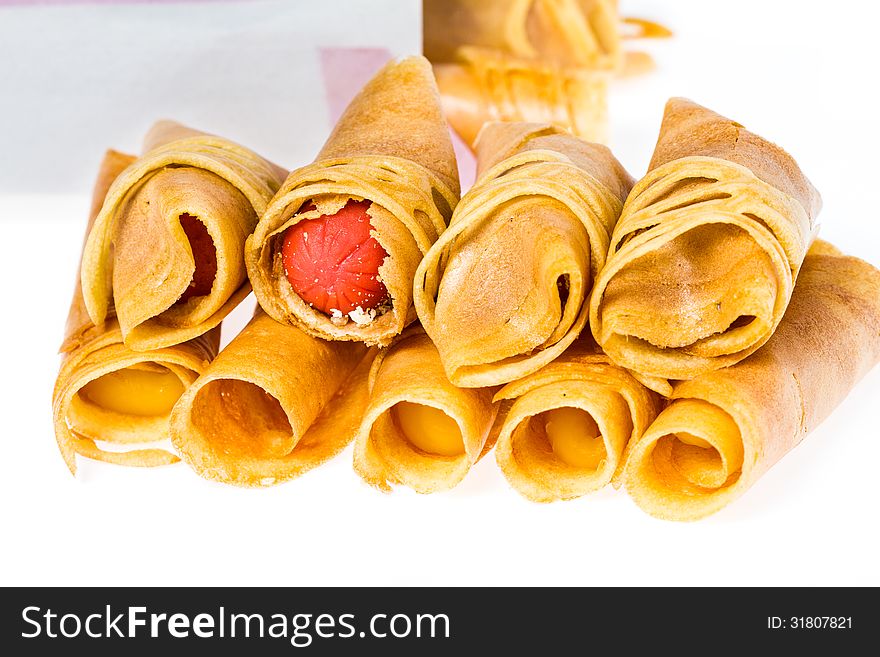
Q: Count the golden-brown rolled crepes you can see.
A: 9